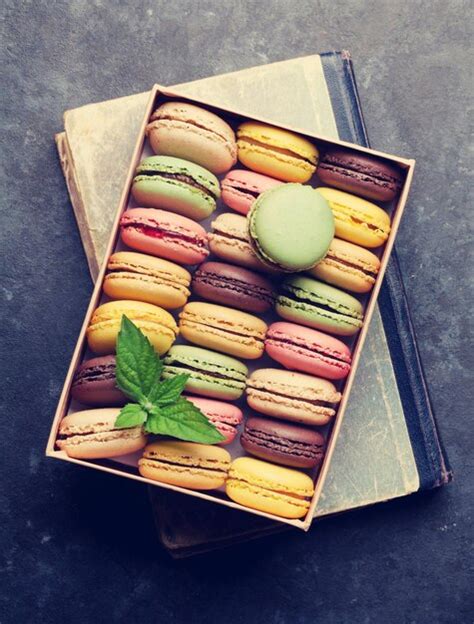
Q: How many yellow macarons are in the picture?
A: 4